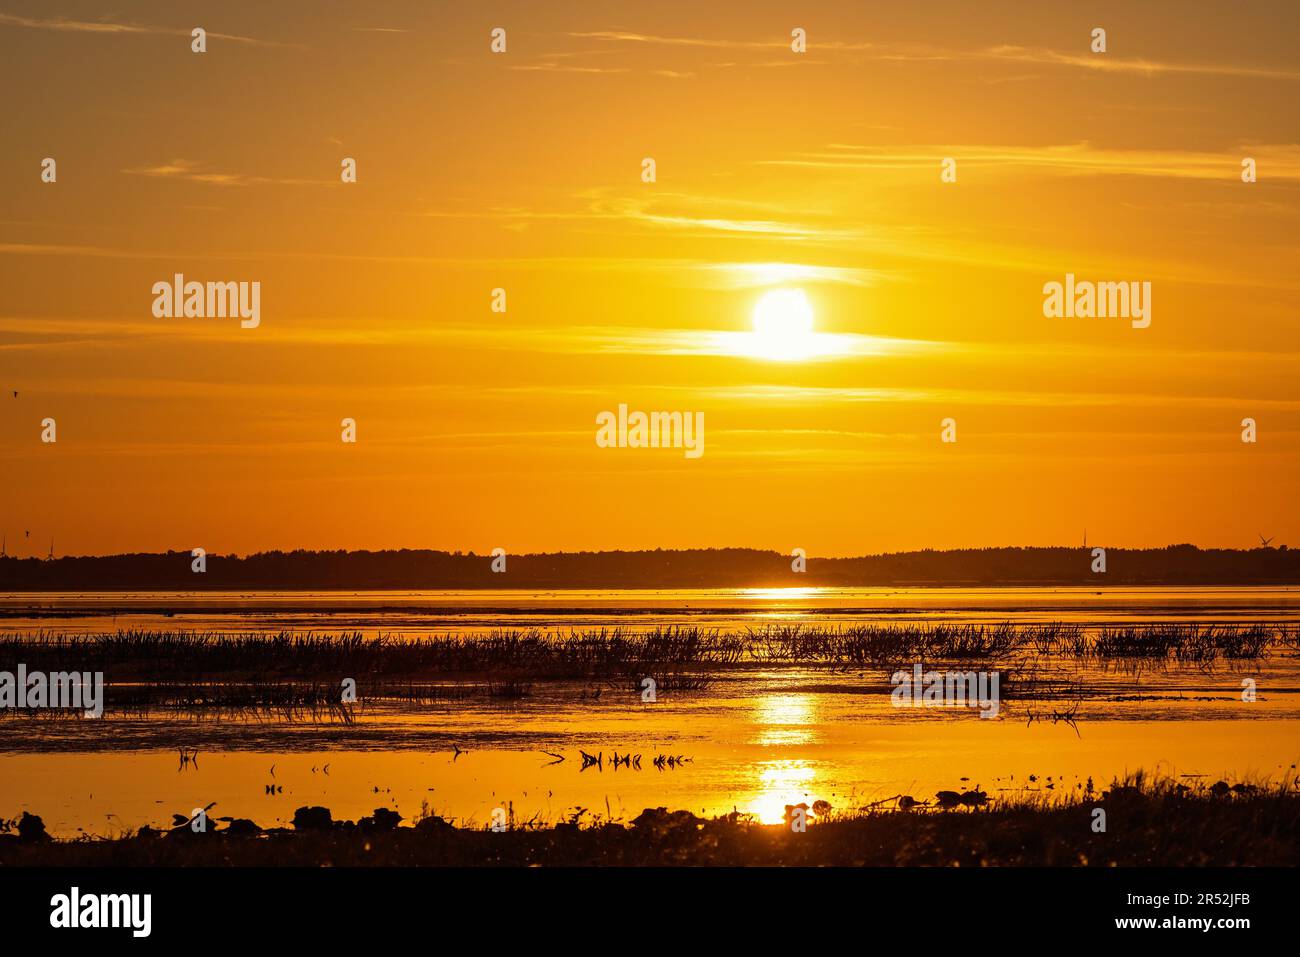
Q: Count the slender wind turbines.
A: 4